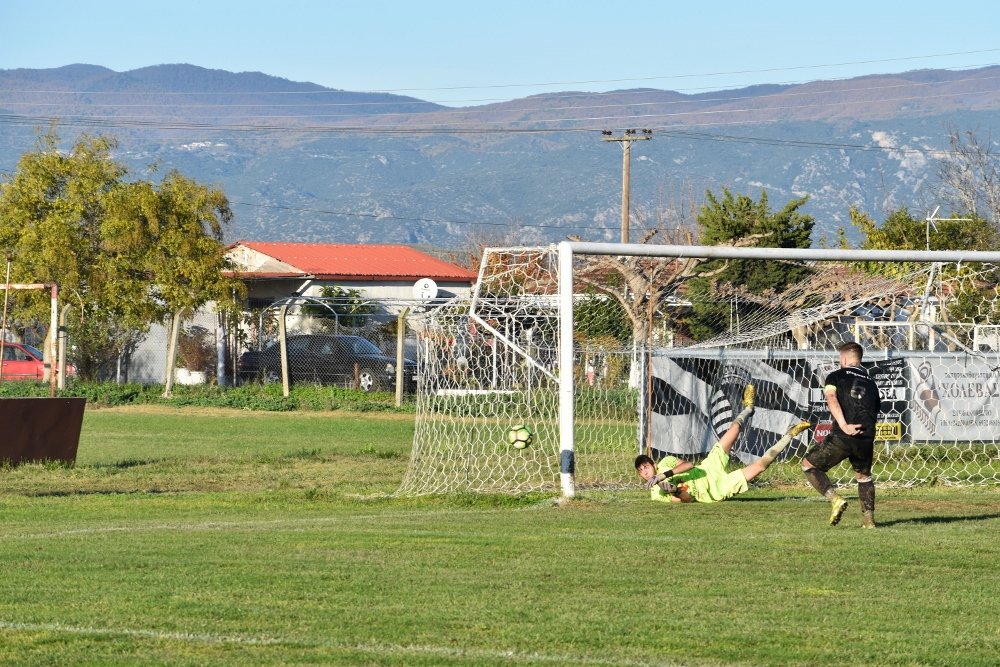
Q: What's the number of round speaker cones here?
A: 0